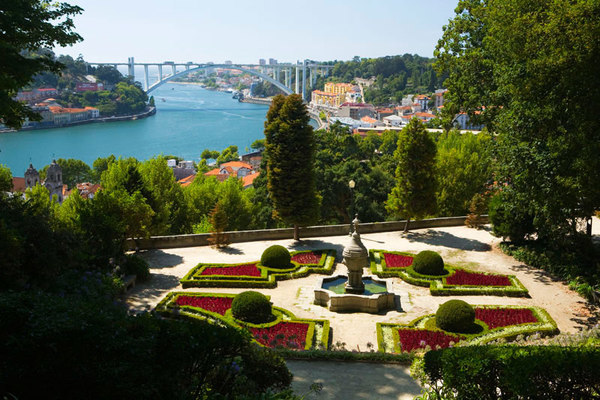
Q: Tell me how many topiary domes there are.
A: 4